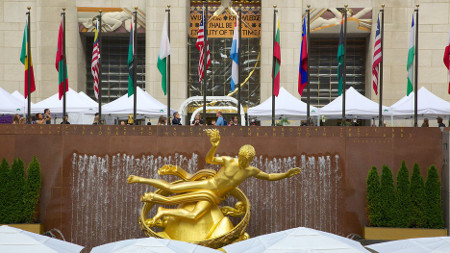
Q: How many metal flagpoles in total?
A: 12